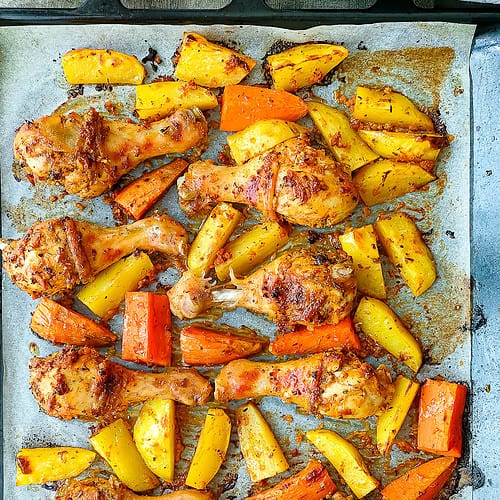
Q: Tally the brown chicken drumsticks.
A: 7